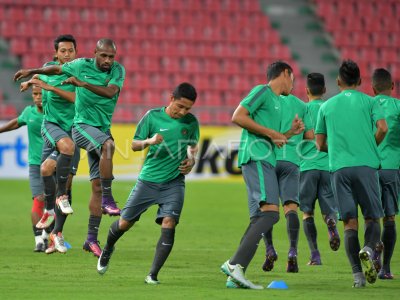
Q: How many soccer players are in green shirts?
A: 9